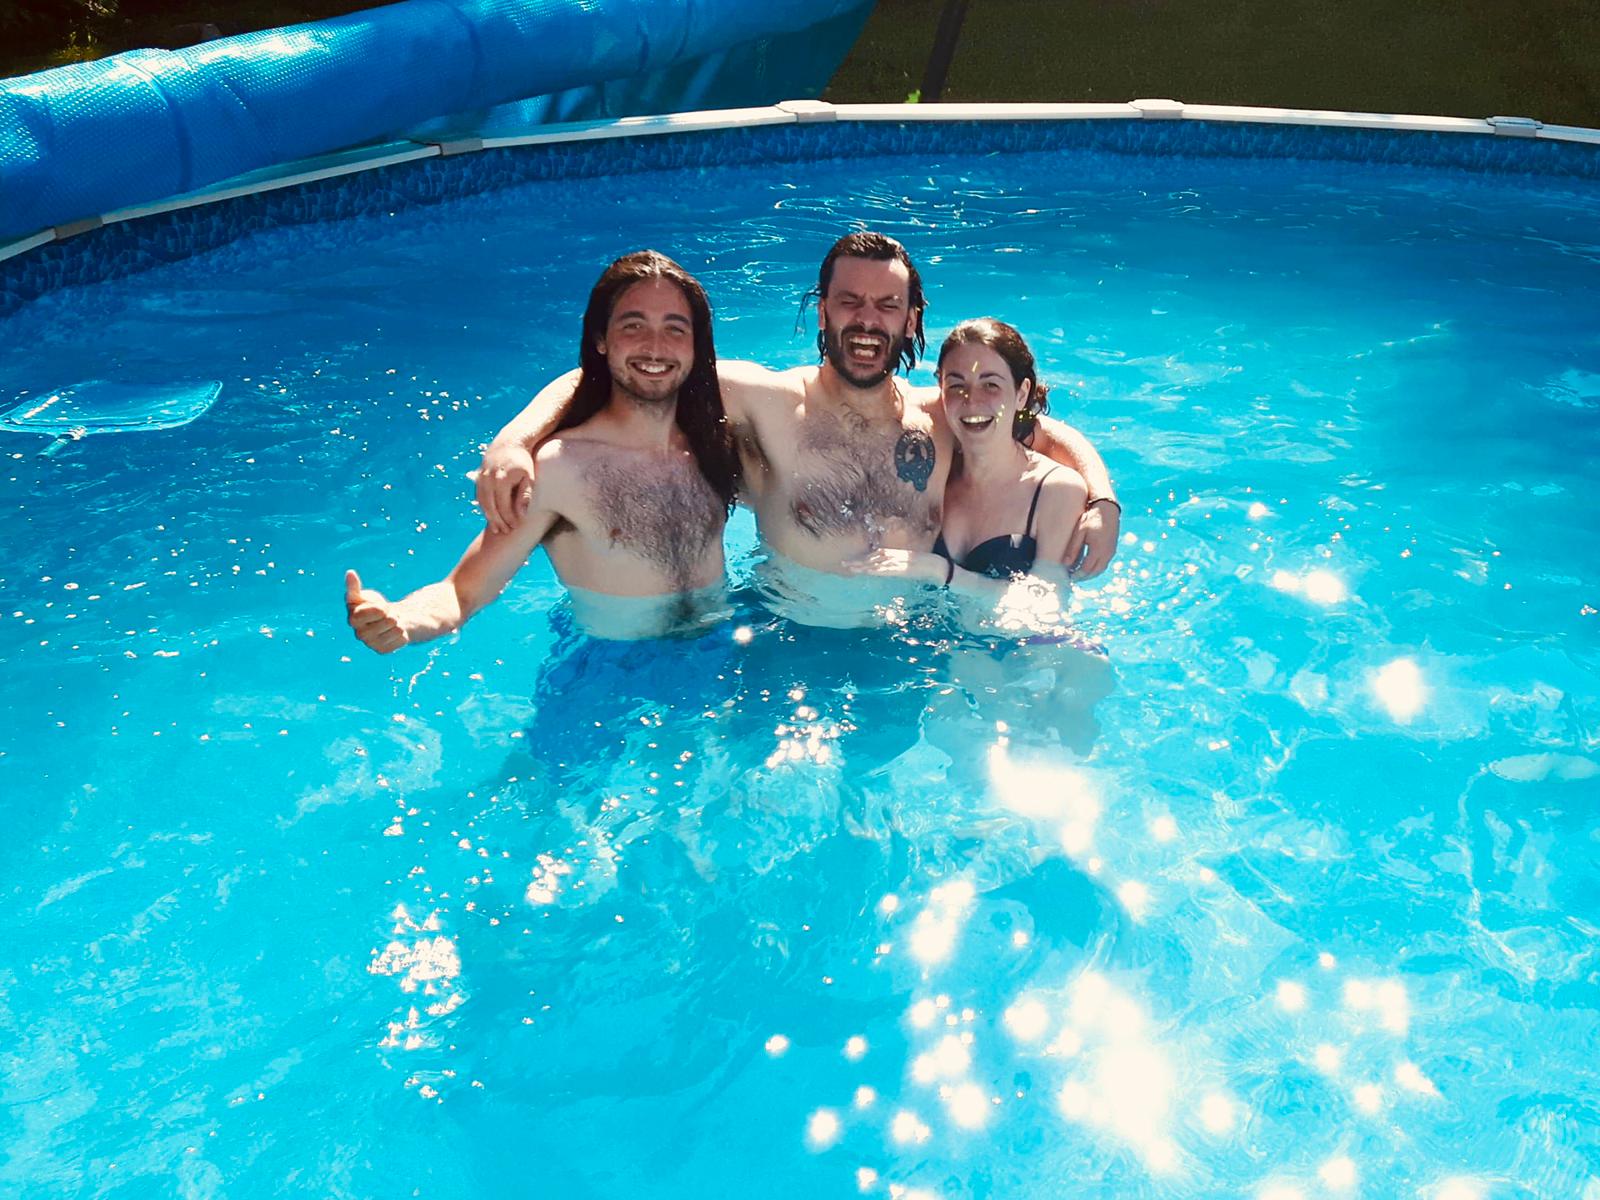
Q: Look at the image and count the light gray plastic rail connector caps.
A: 5